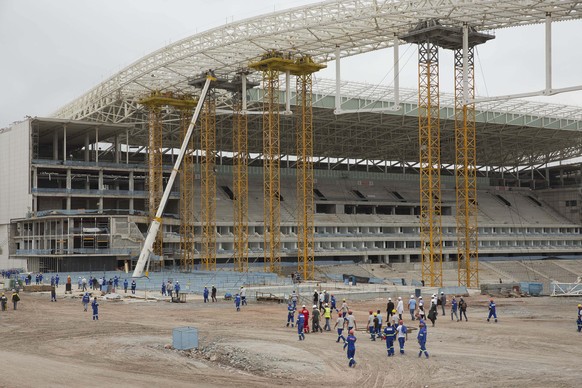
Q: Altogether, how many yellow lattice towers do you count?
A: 8